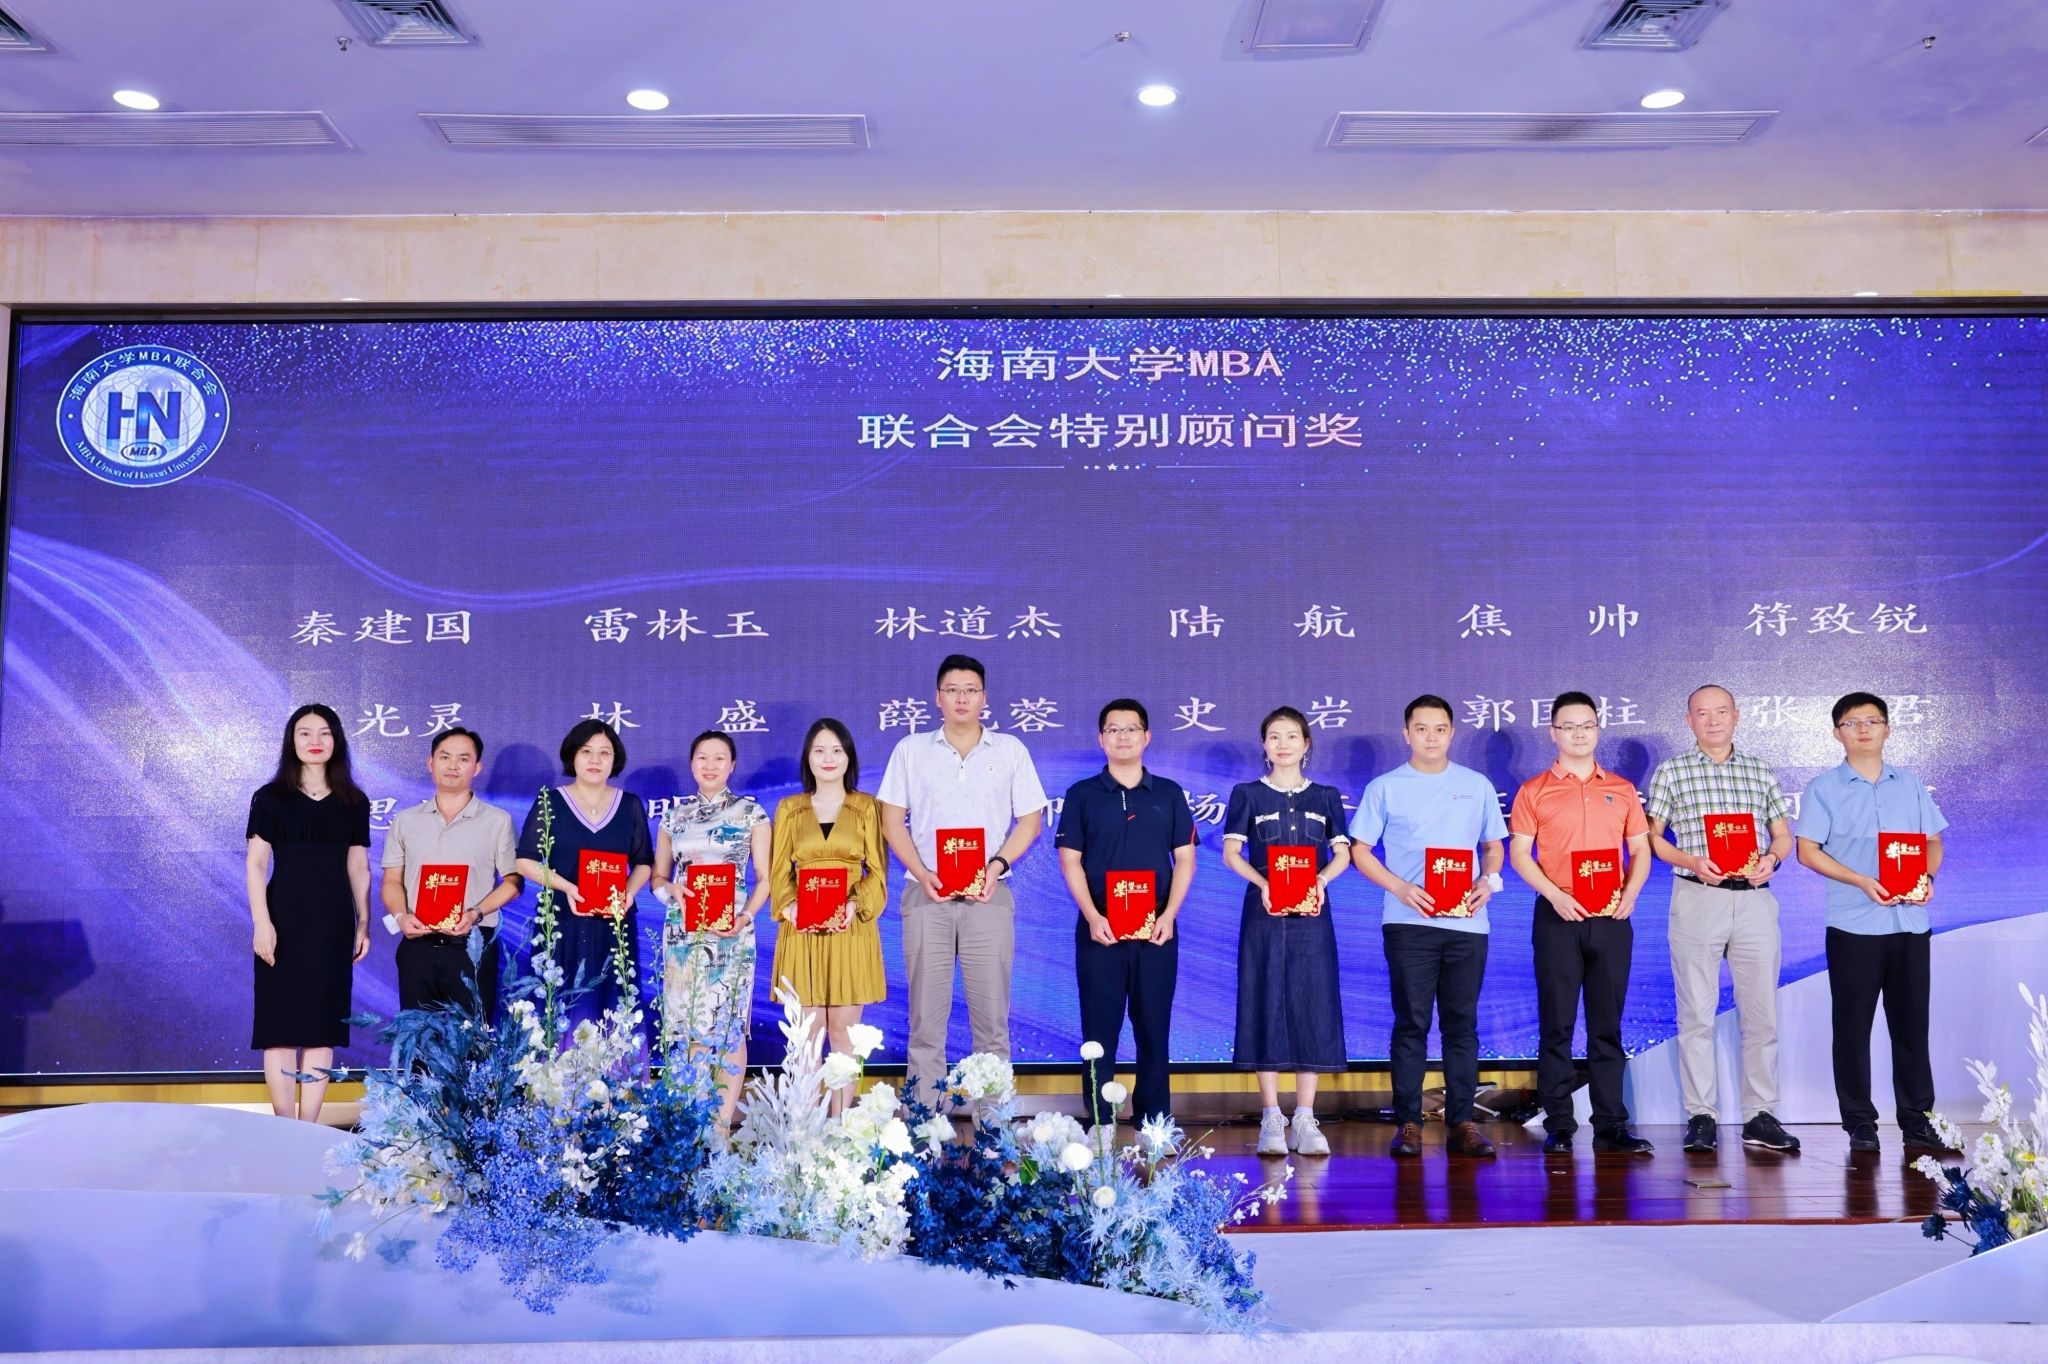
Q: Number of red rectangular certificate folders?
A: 11